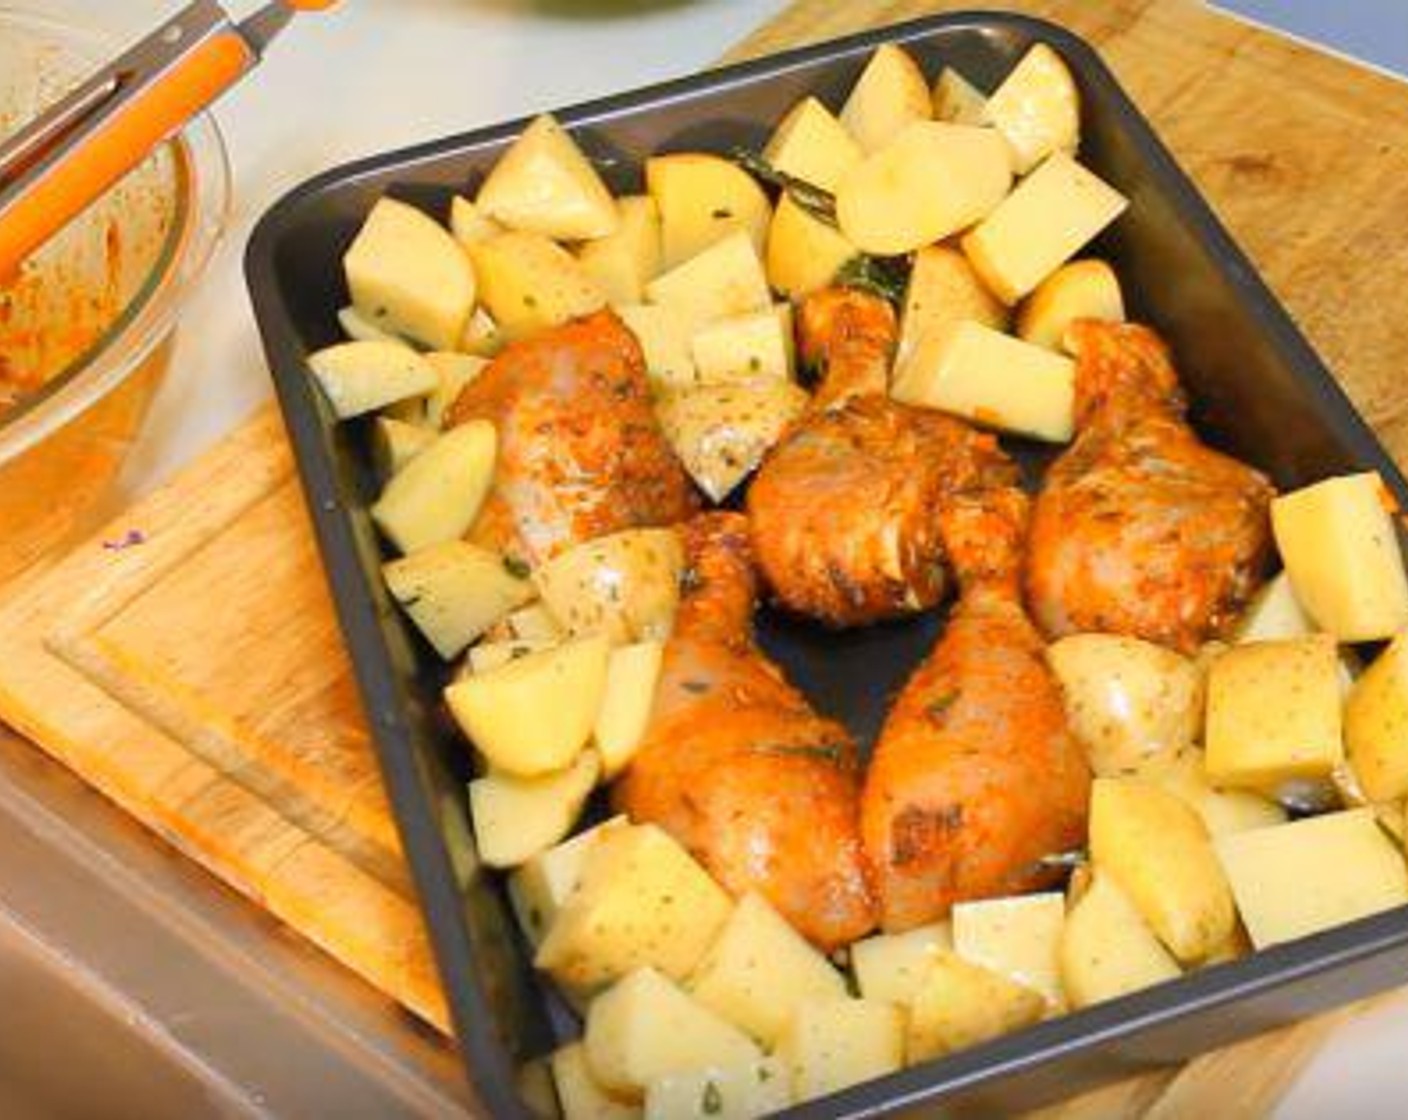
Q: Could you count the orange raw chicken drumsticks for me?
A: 5